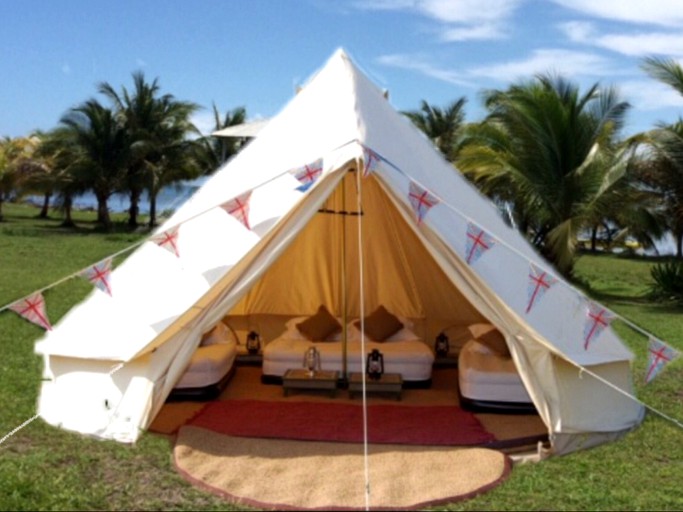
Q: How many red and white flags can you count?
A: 11